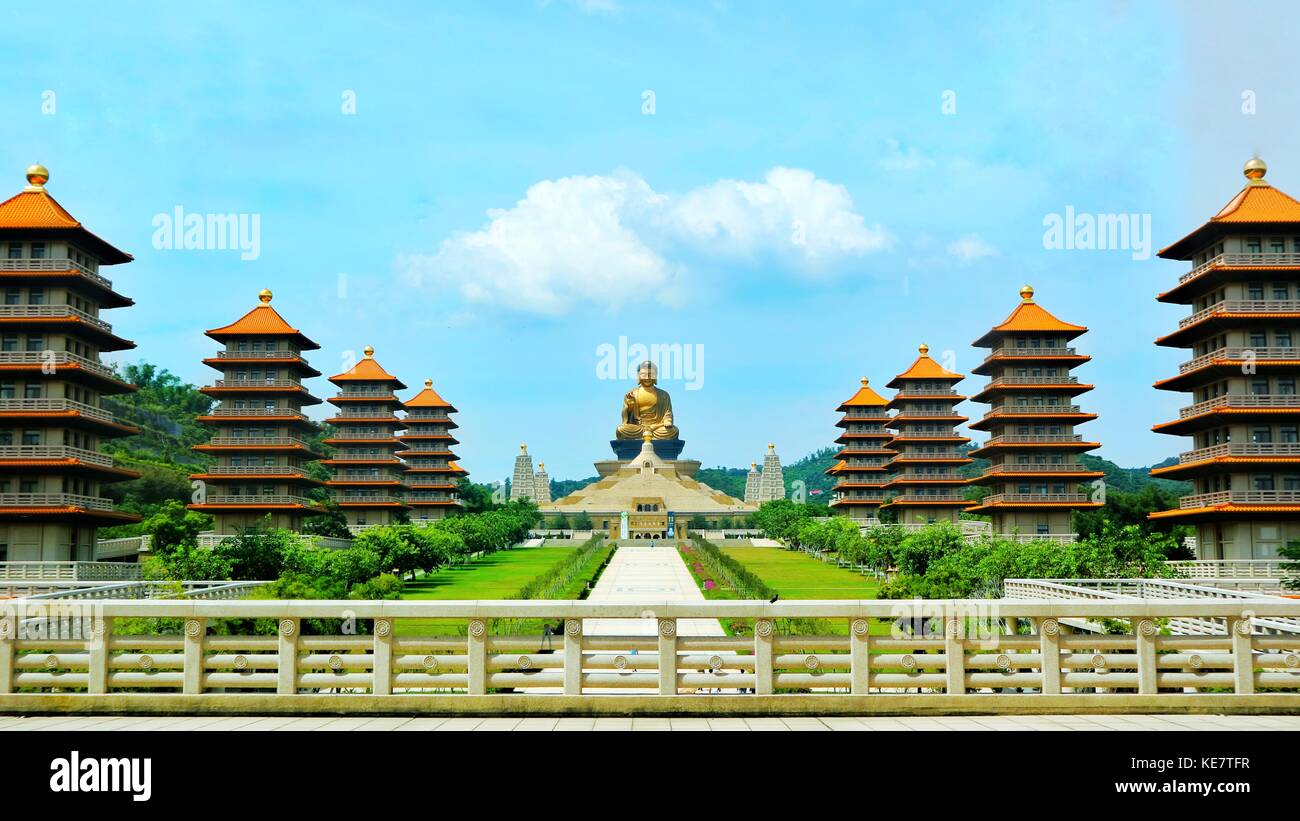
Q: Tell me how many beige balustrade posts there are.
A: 14